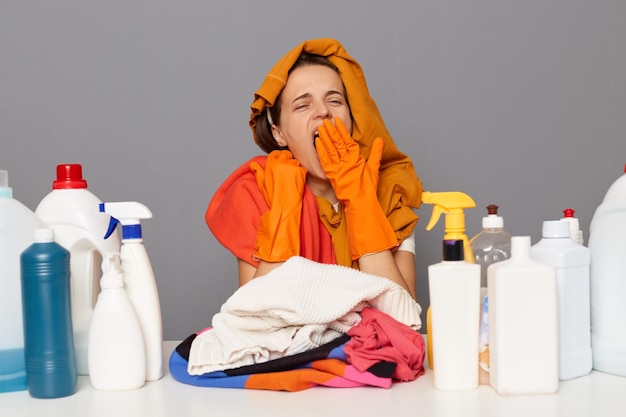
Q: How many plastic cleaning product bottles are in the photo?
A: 12